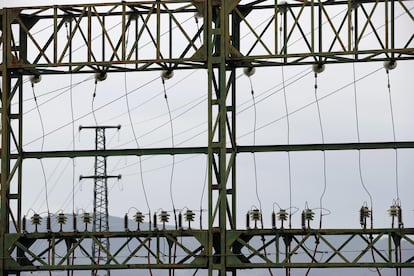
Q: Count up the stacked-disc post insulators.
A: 11